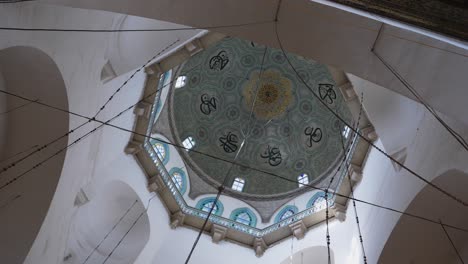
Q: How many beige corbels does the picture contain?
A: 13